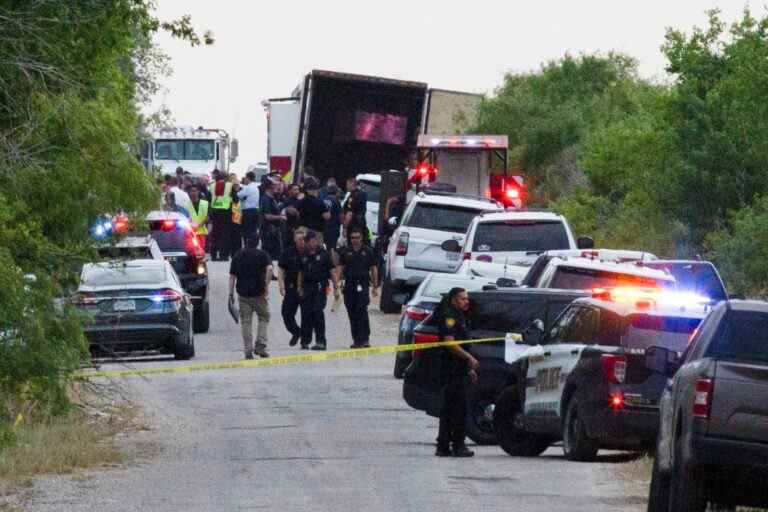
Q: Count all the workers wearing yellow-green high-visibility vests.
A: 2